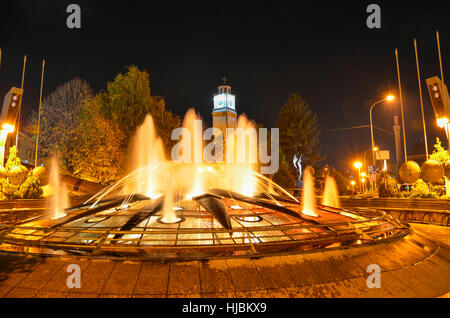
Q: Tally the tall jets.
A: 3